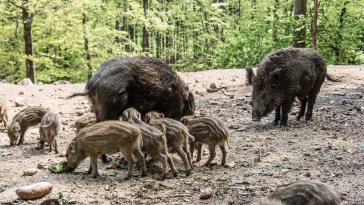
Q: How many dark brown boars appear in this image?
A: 2